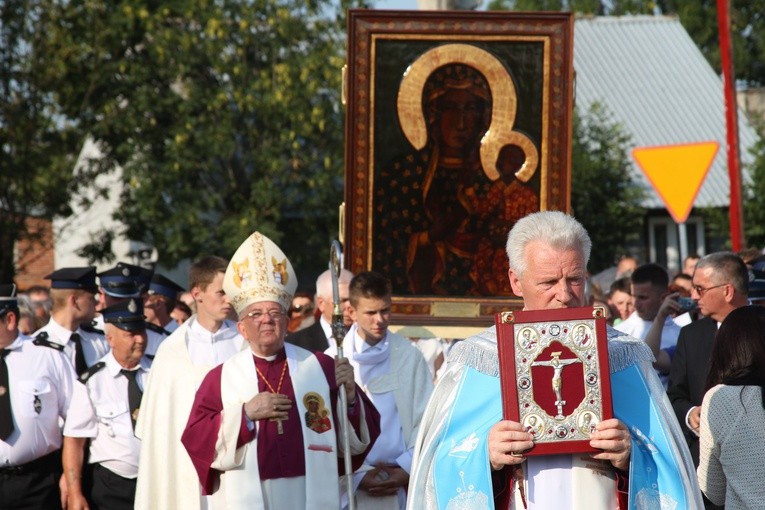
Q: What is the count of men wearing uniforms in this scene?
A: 5